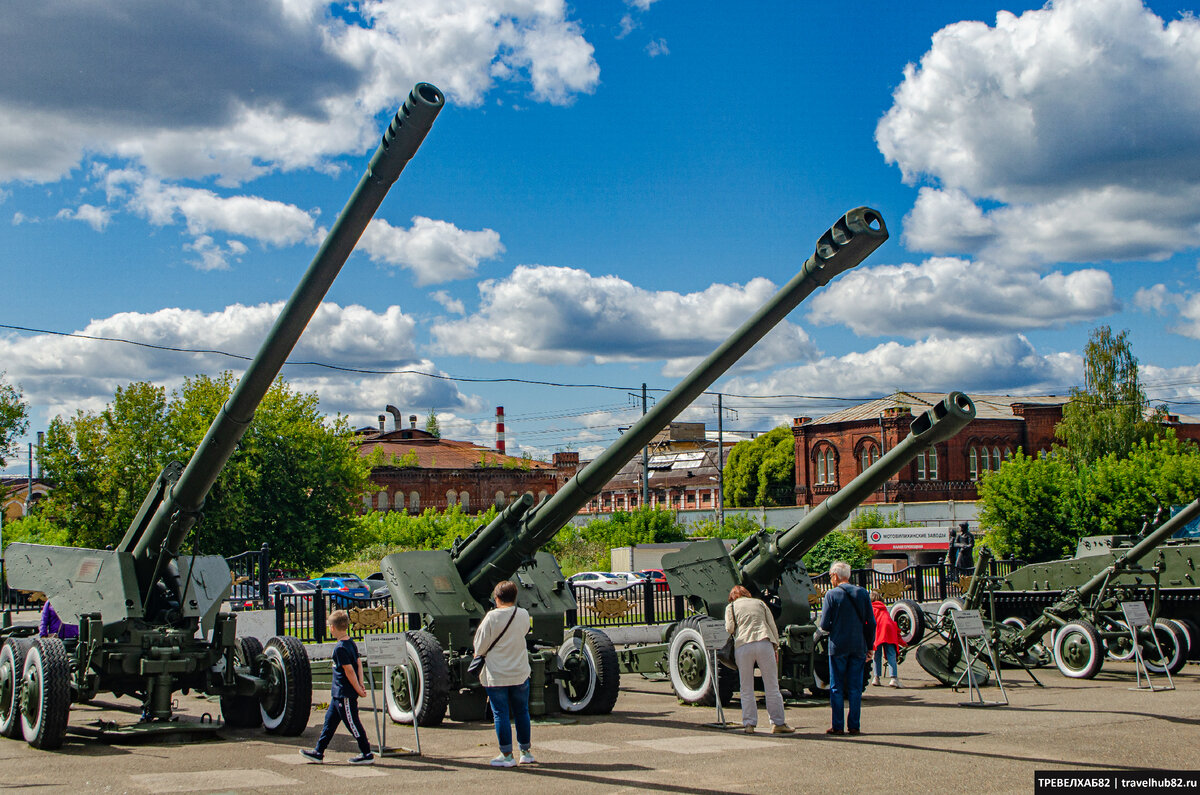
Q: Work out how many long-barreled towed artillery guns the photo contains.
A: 3